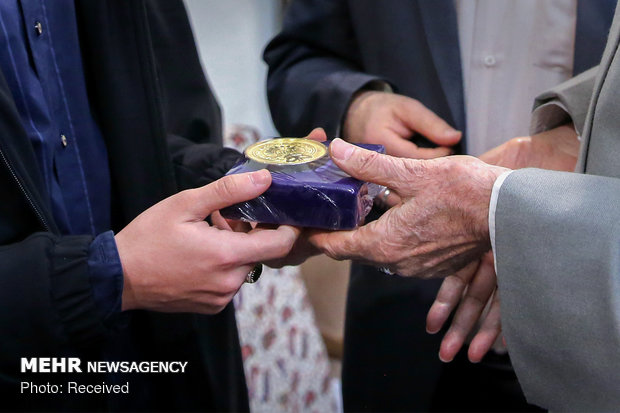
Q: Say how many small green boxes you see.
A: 0